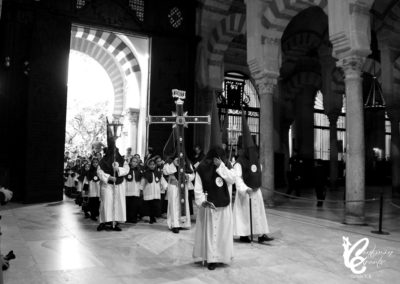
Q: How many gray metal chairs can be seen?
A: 0